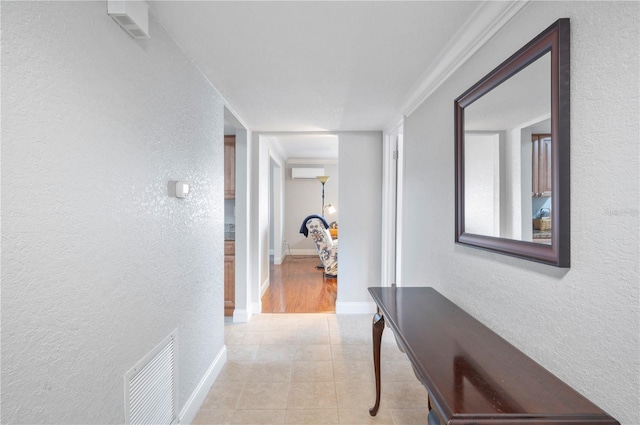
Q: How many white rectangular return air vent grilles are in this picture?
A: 1